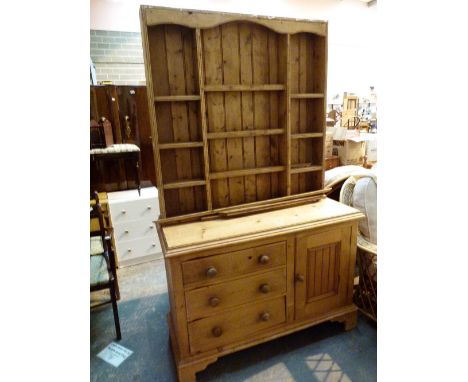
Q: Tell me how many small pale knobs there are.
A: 6